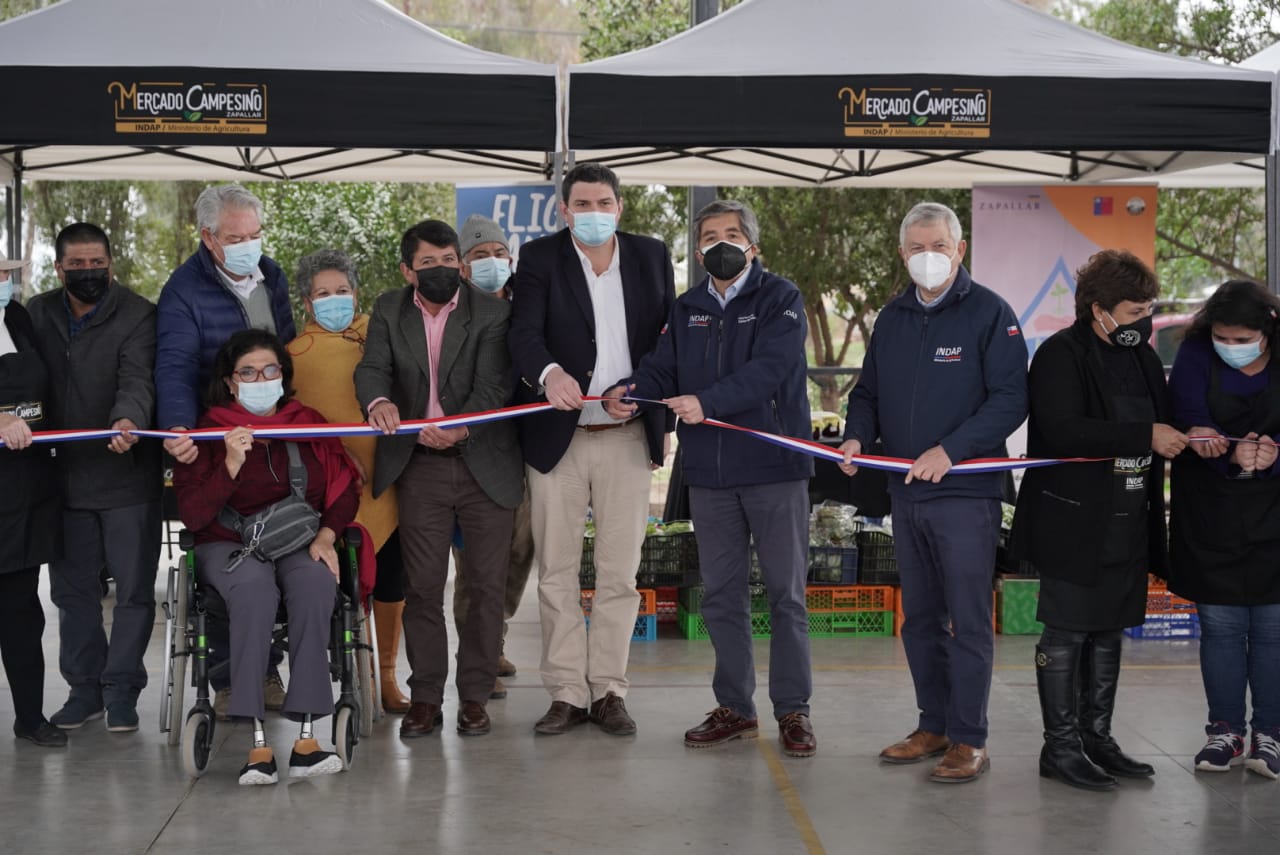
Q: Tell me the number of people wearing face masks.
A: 12